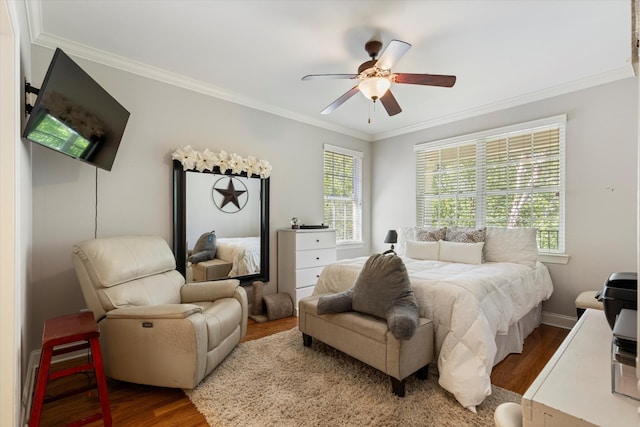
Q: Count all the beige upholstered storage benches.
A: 1